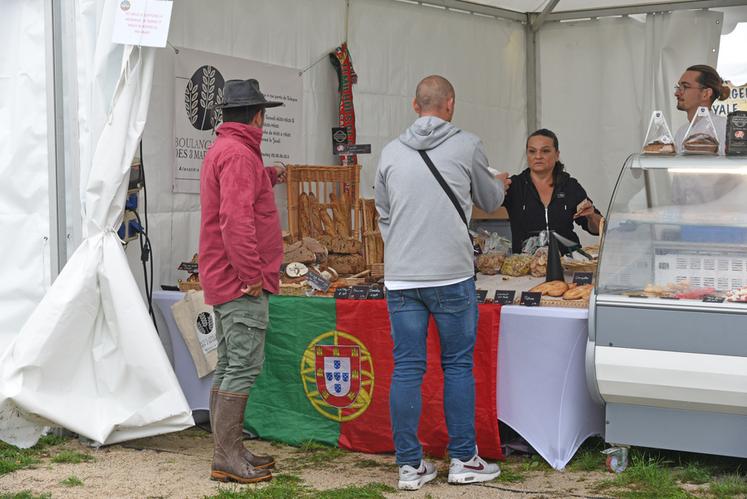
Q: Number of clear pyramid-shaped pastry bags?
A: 2